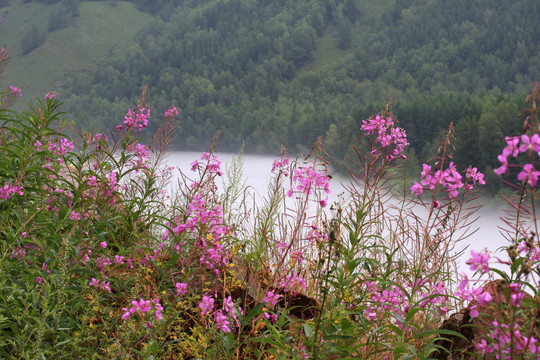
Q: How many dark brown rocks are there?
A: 2